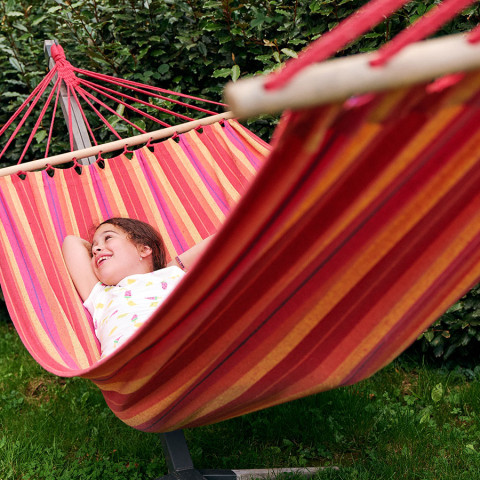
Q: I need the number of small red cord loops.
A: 9